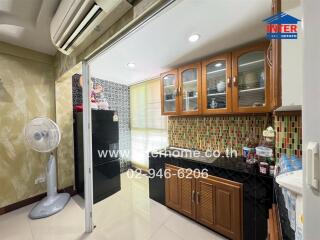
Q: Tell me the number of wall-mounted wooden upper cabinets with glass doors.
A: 4